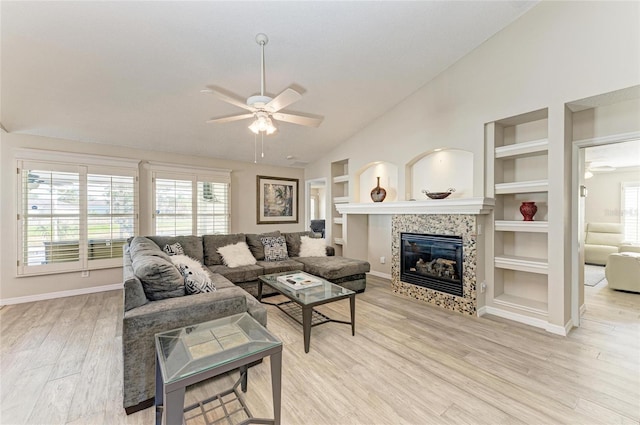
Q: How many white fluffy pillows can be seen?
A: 3